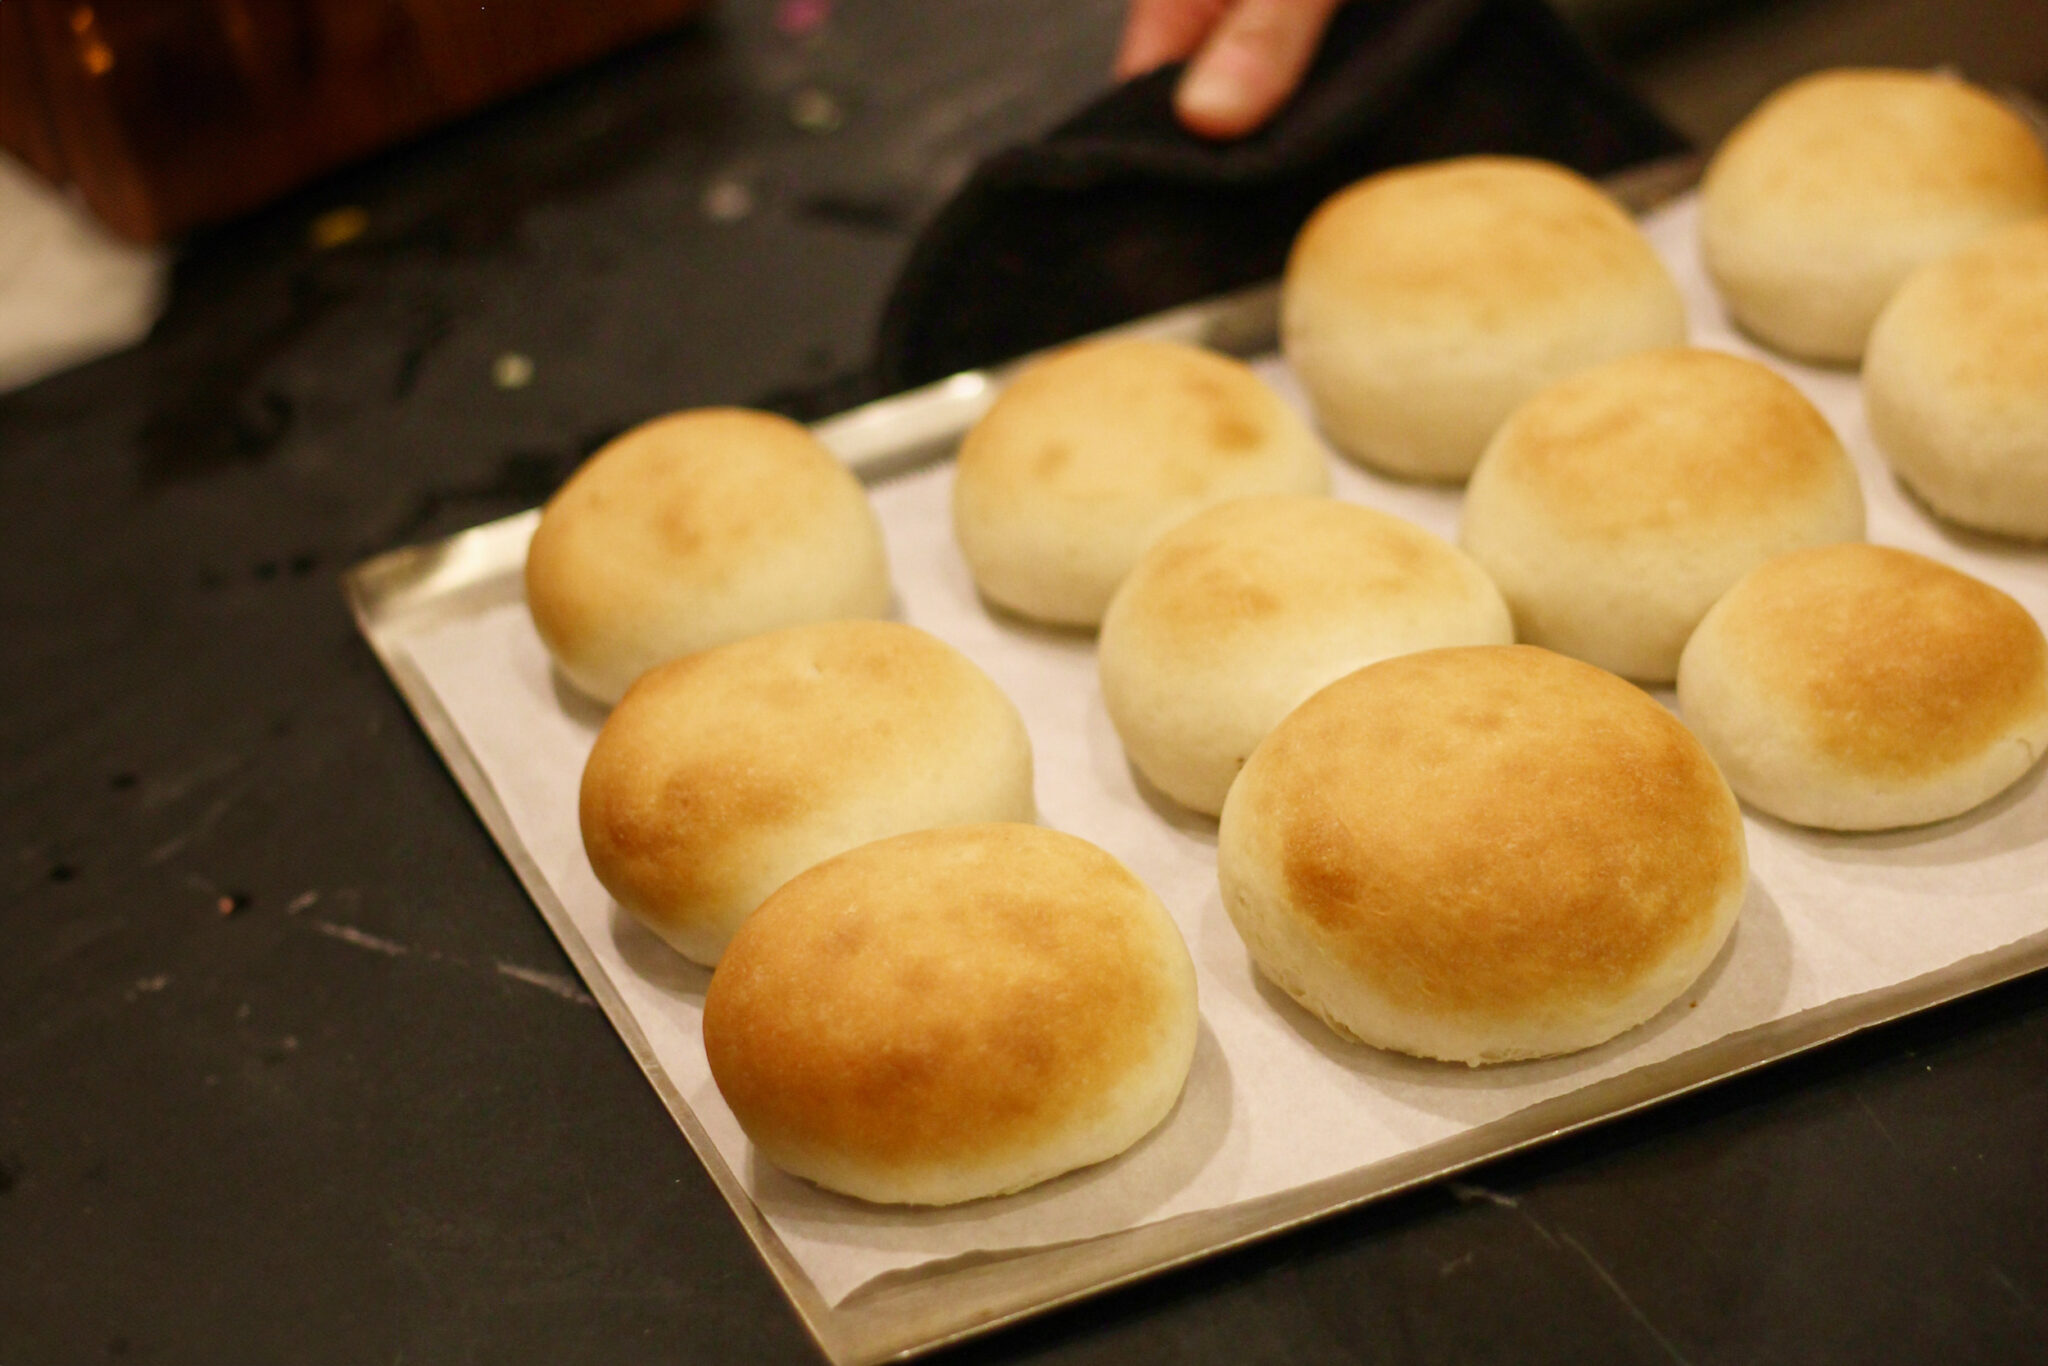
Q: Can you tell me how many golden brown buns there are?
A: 11